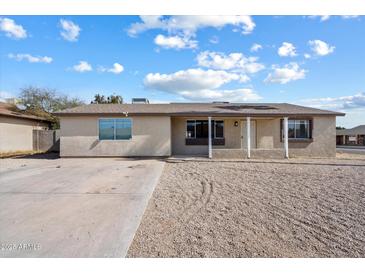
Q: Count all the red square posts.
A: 0